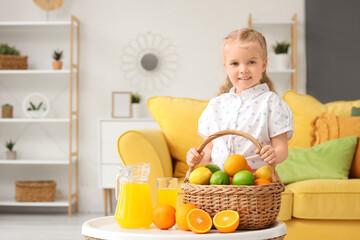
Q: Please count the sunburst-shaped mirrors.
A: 1